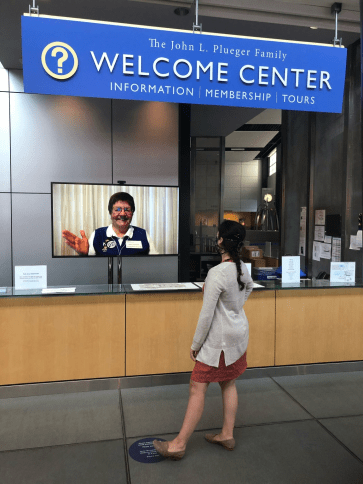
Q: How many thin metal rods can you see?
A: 3